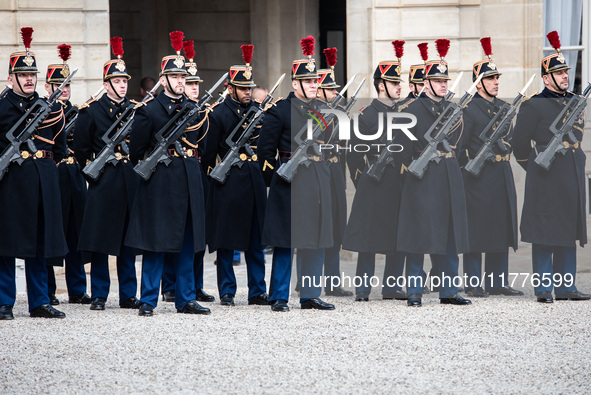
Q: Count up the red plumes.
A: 13